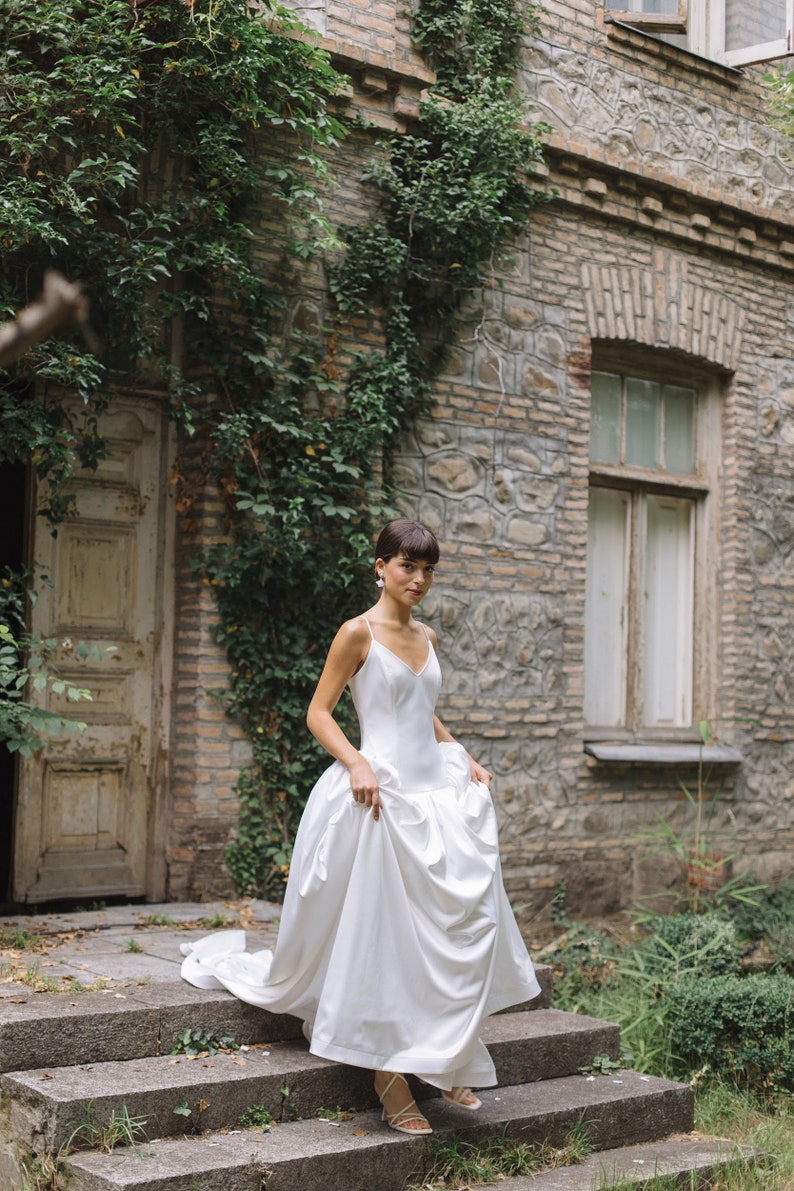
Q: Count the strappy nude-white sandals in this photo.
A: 2